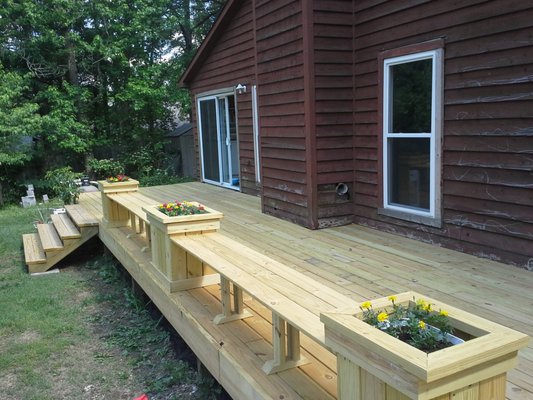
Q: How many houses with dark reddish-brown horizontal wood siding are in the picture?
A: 1